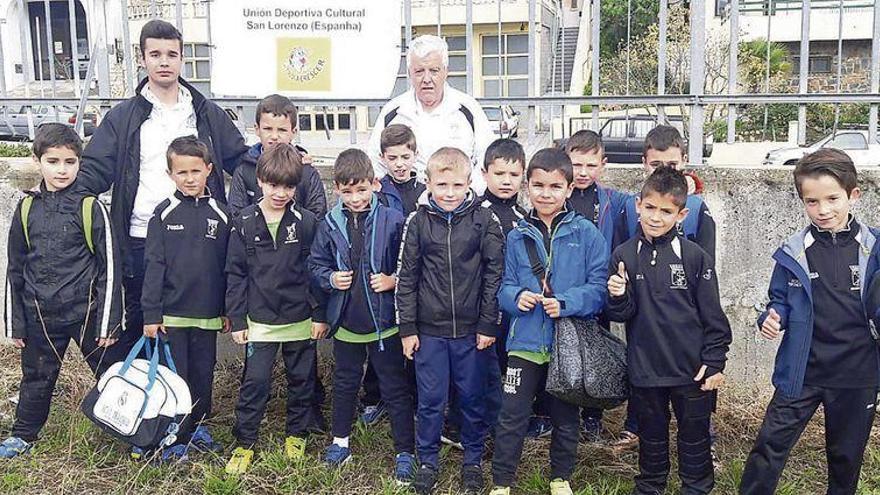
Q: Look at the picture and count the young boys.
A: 13